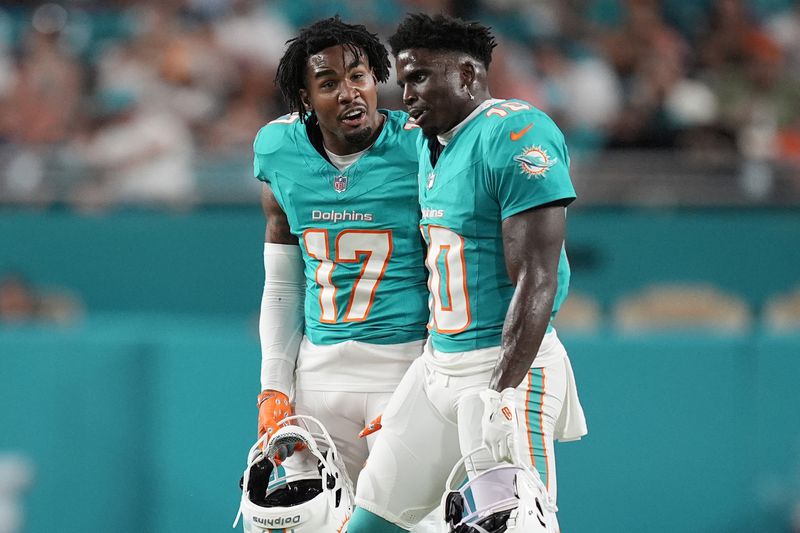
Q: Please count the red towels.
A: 0